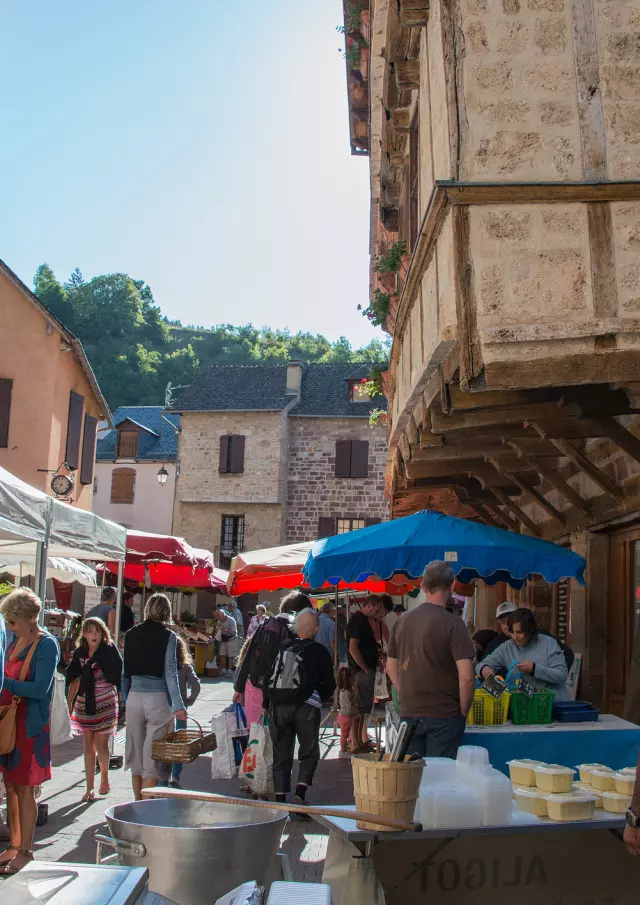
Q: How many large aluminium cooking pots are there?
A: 1